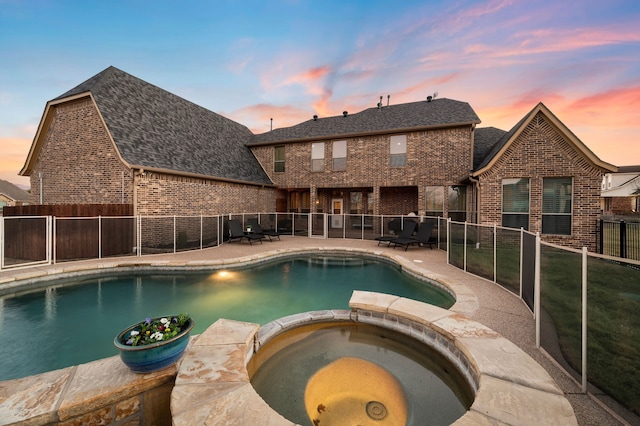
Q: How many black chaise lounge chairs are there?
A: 4